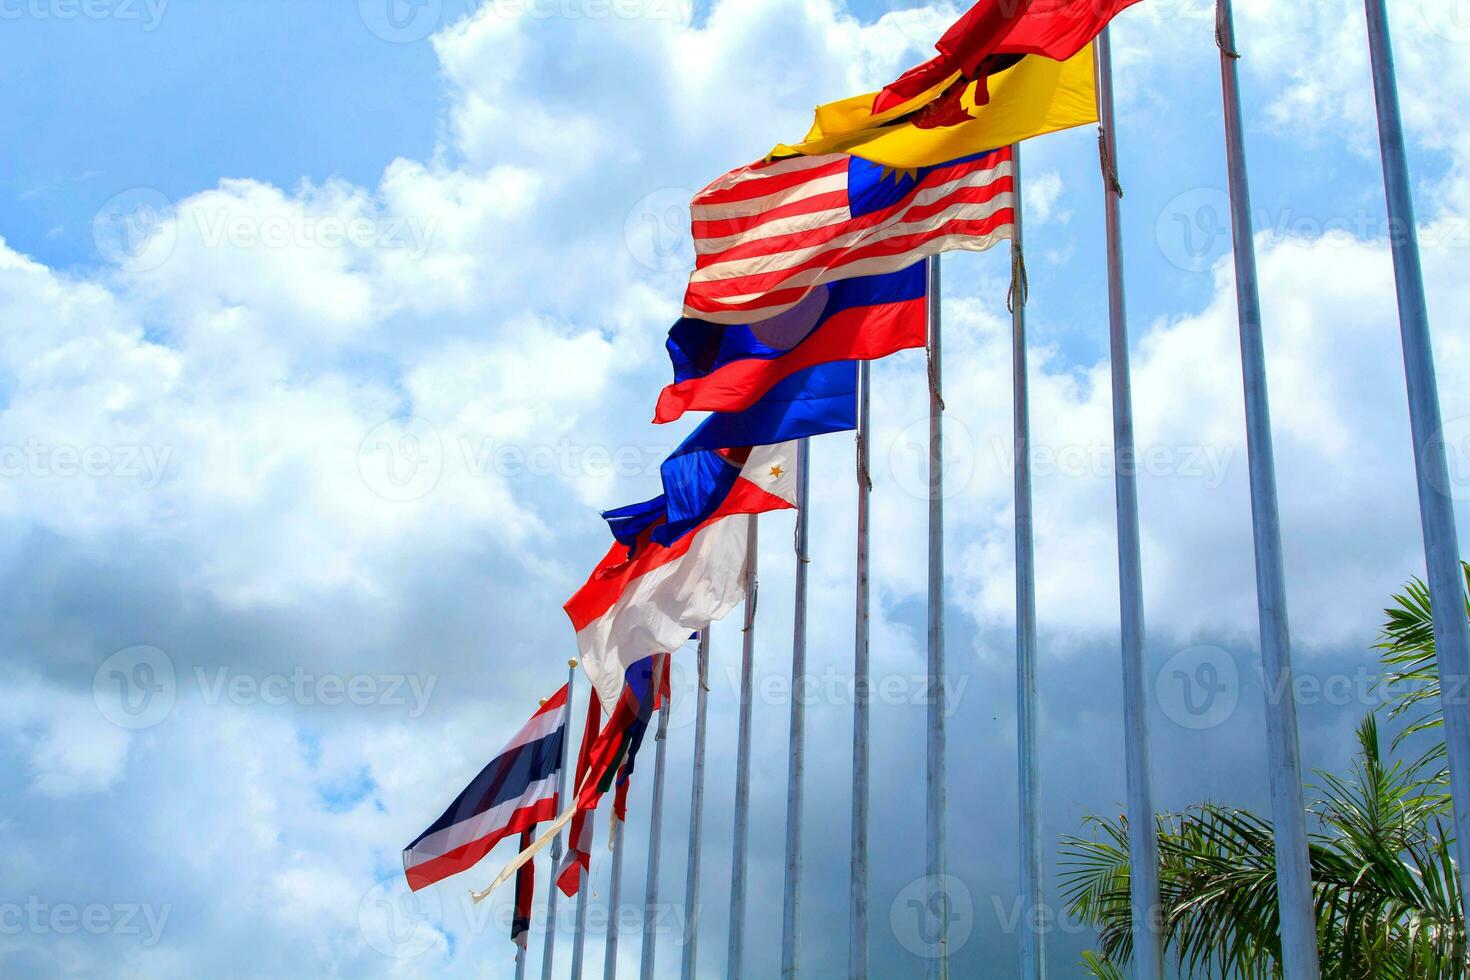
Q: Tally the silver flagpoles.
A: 14